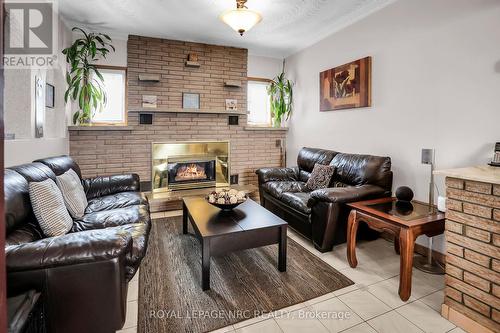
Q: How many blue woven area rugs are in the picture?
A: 0